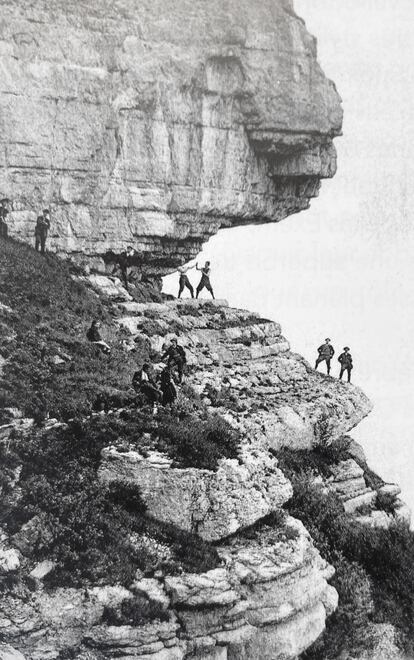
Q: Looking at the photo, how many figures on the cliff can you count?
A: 11